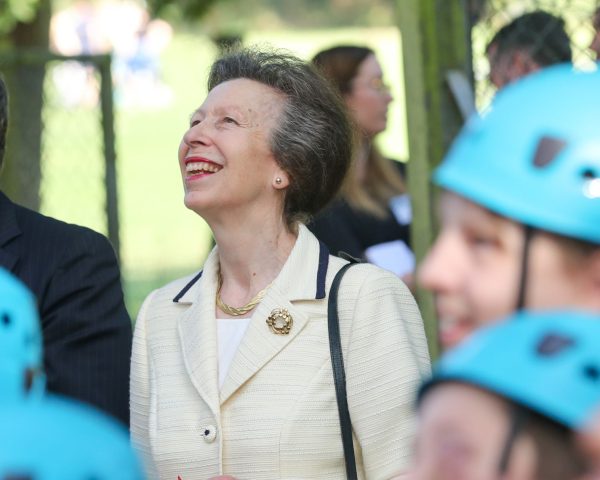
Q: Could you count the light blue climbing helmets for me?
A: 4